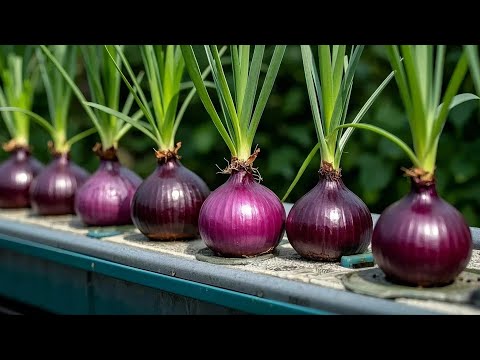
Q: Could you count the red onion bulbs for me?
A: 7